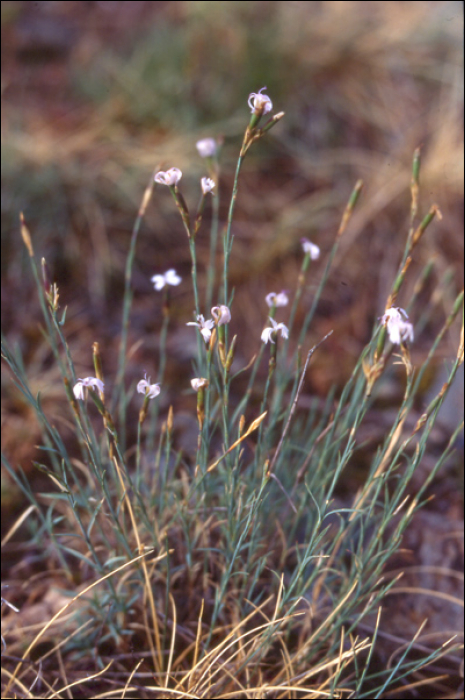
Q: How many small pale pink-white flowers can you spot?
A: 14